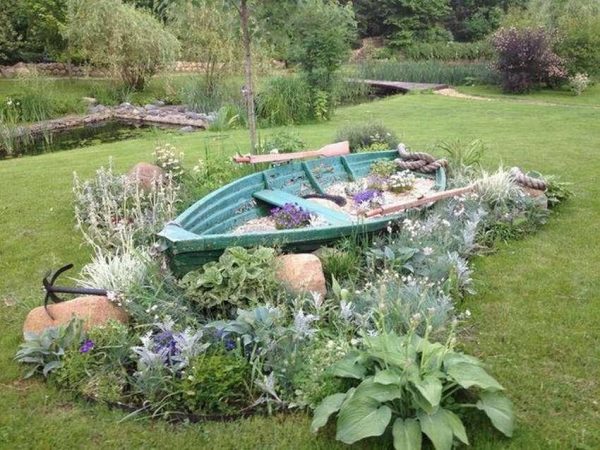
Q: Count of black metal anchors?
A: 1